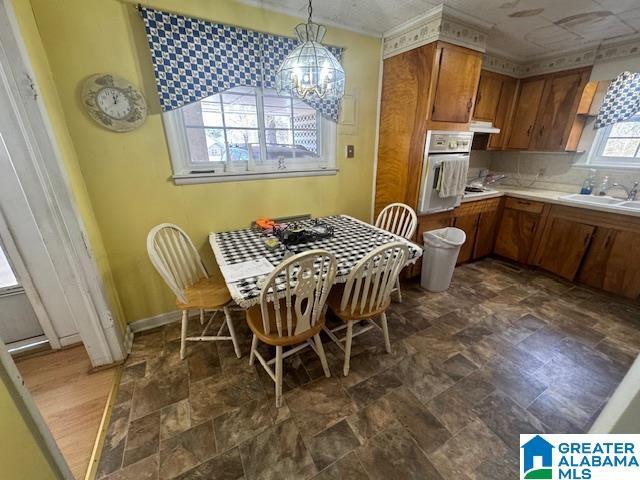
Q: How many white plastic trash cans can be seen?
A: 1